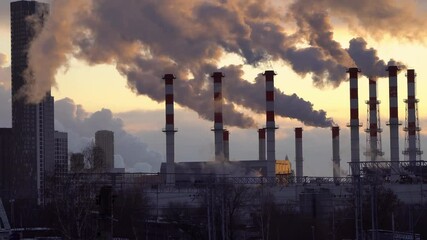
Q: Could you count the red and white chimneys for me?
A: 11